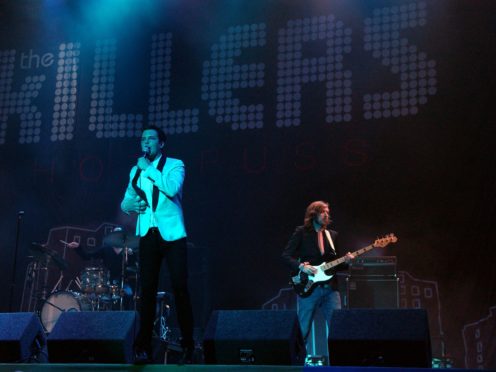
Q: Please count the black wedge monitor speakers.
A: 4